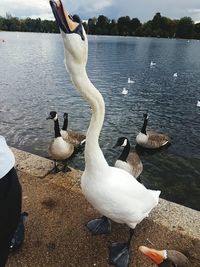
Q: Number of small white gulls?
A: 5